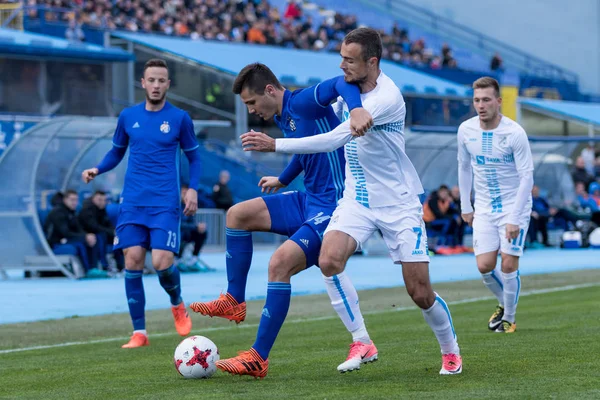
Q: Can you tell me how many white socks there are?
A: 4